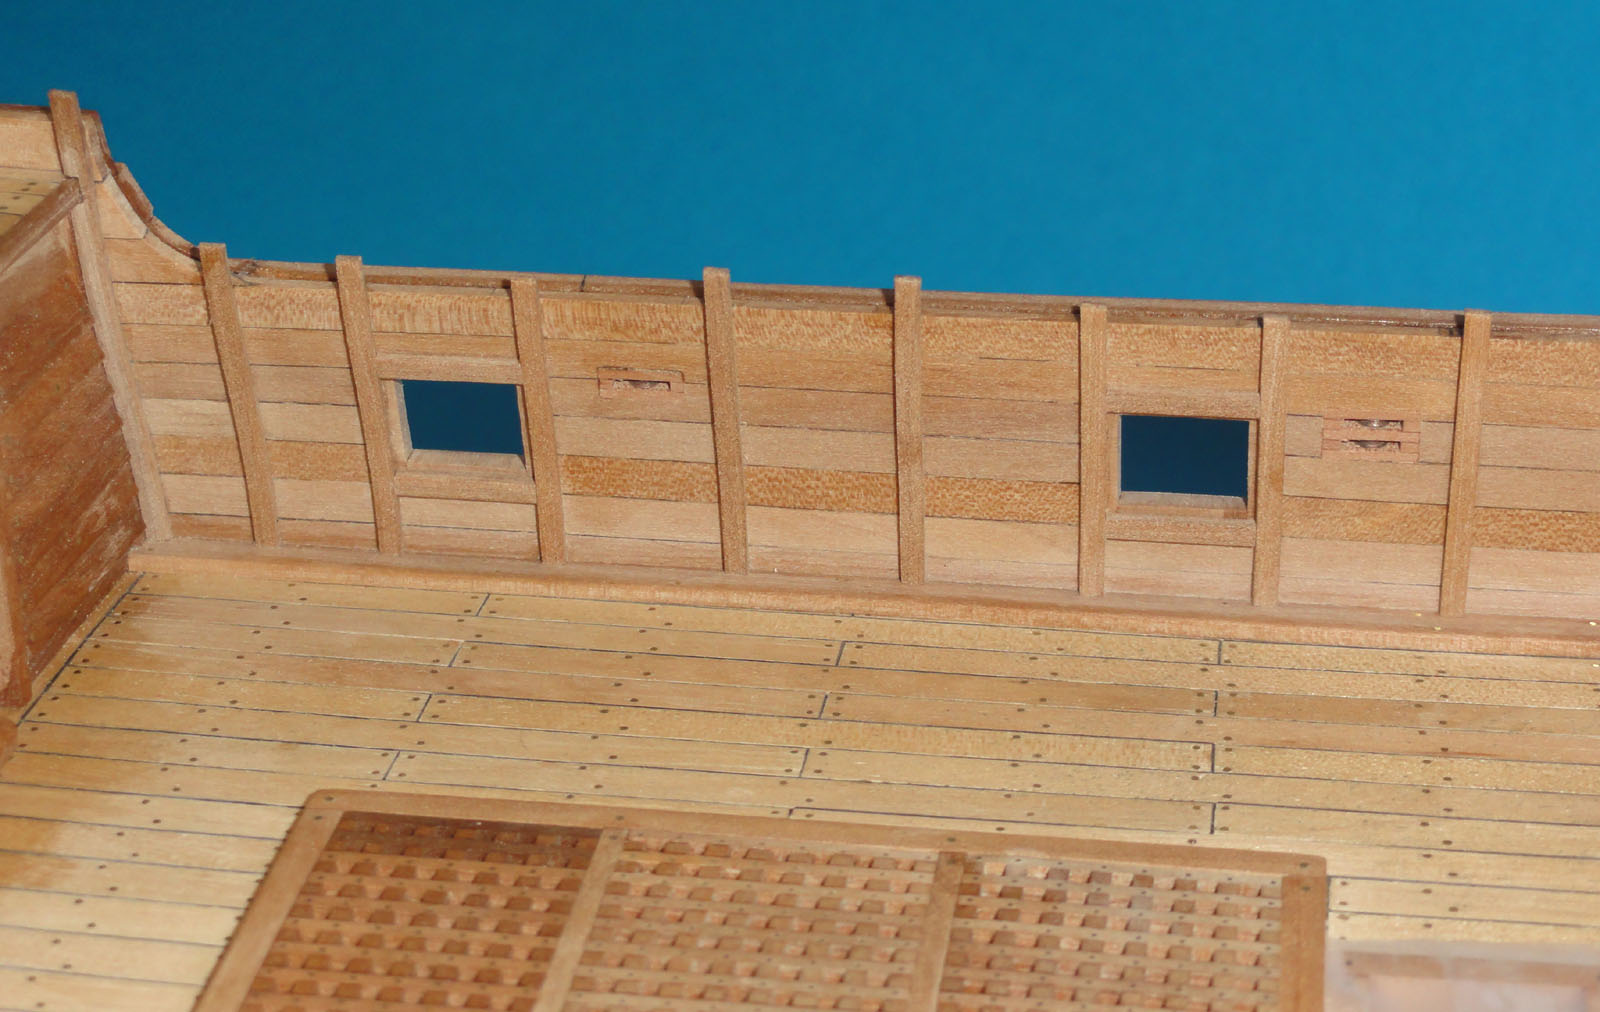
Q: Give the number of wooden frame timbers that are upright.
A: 9